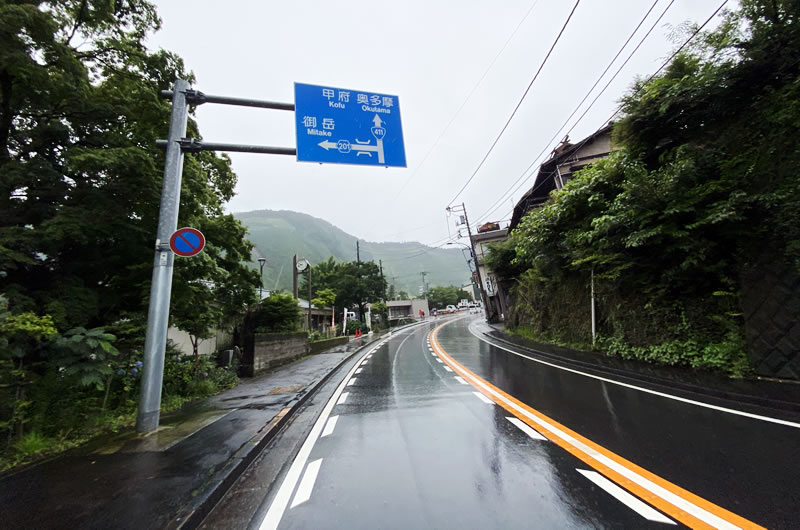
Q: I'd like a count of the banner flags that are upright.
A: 3